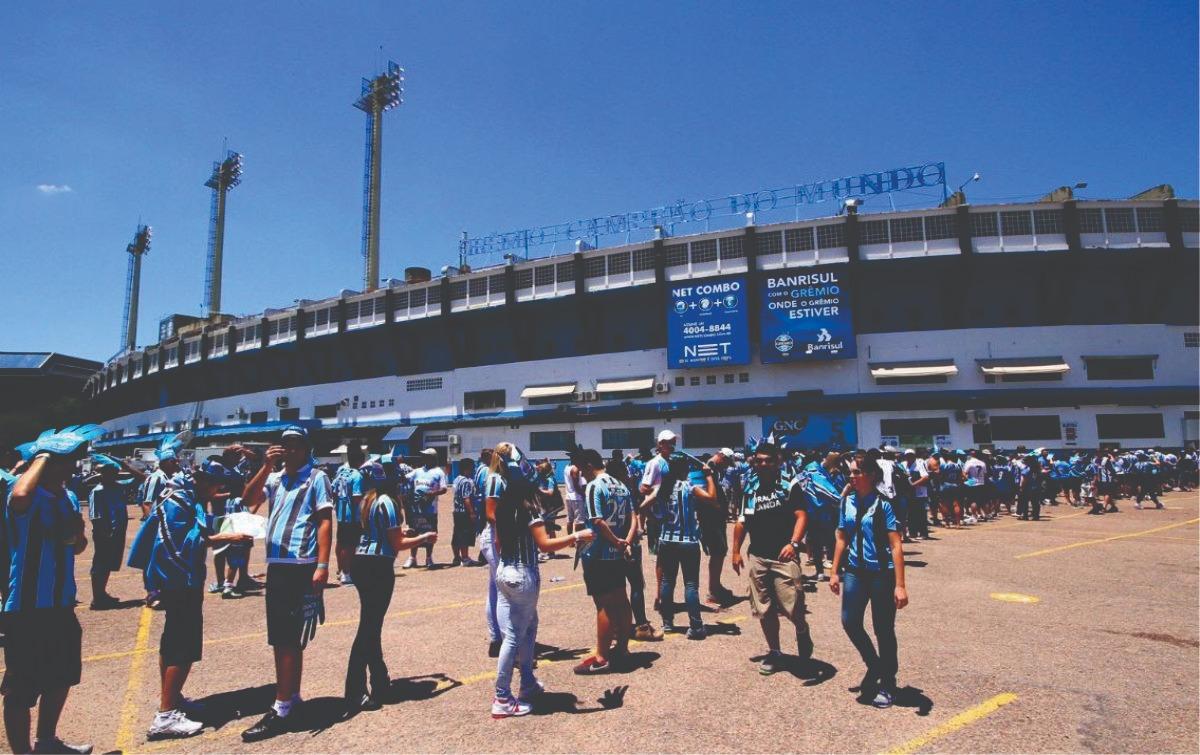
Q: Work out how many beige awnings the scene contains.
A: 4